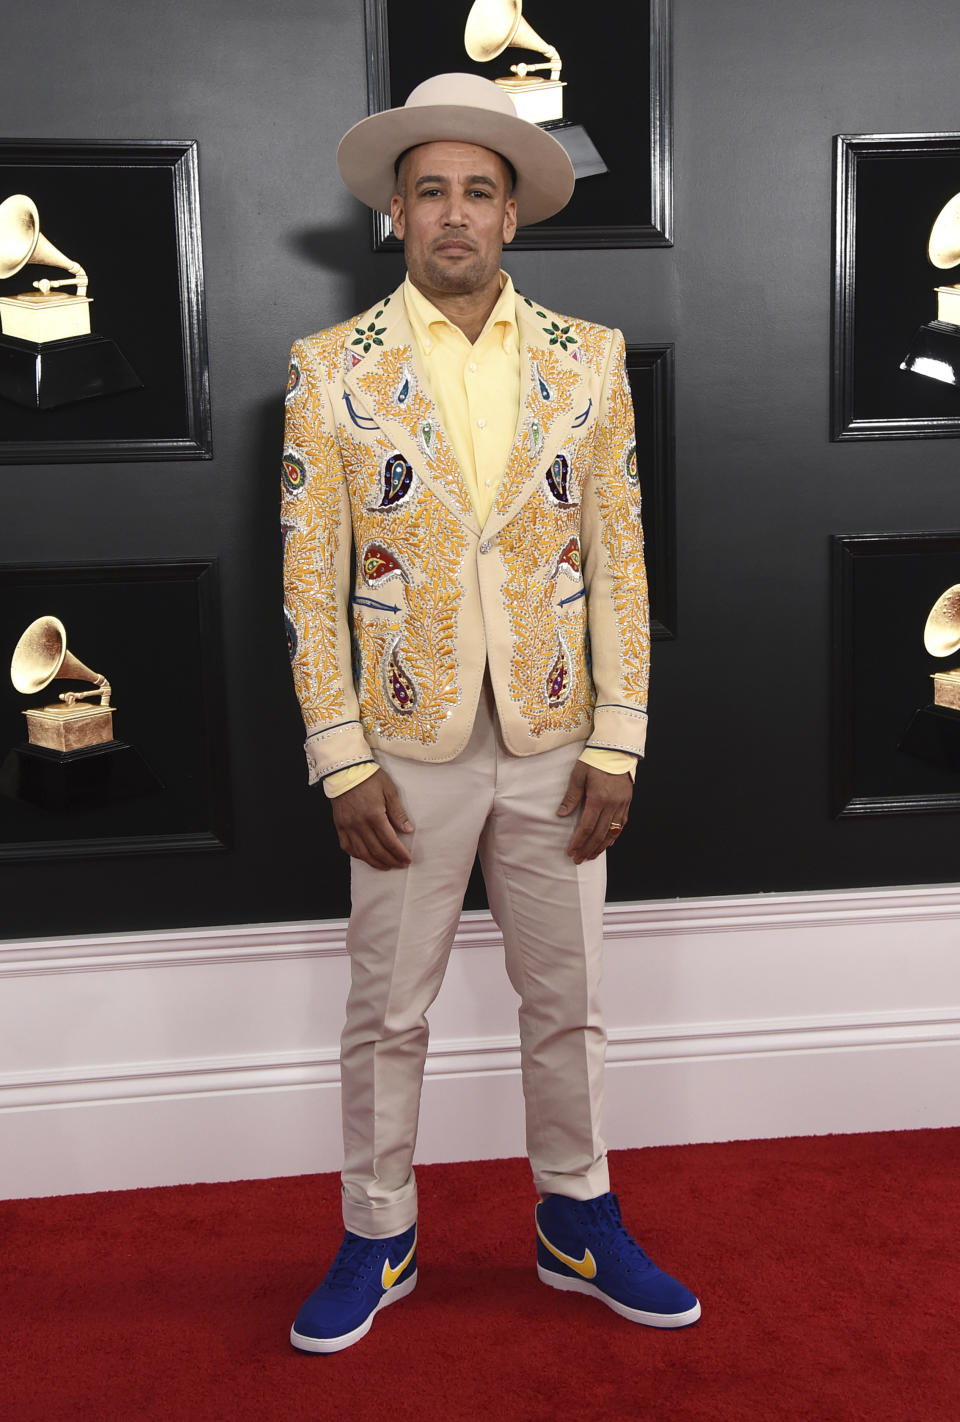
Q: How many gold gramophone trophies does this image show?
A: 5